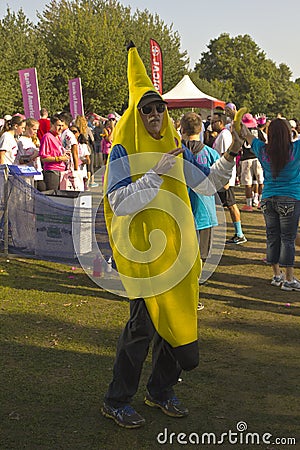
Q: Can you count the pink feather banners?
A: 2